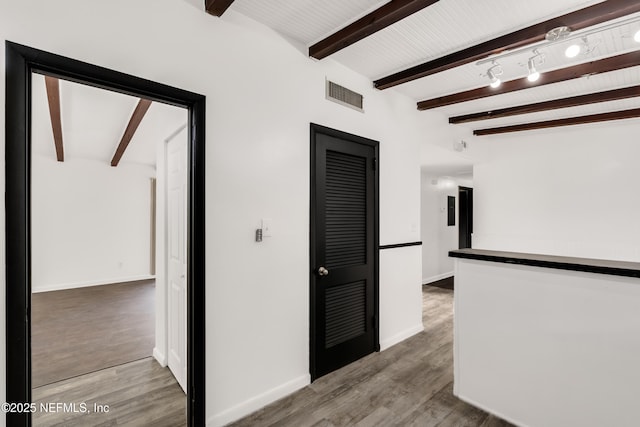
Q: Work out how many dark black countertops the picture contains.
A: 1